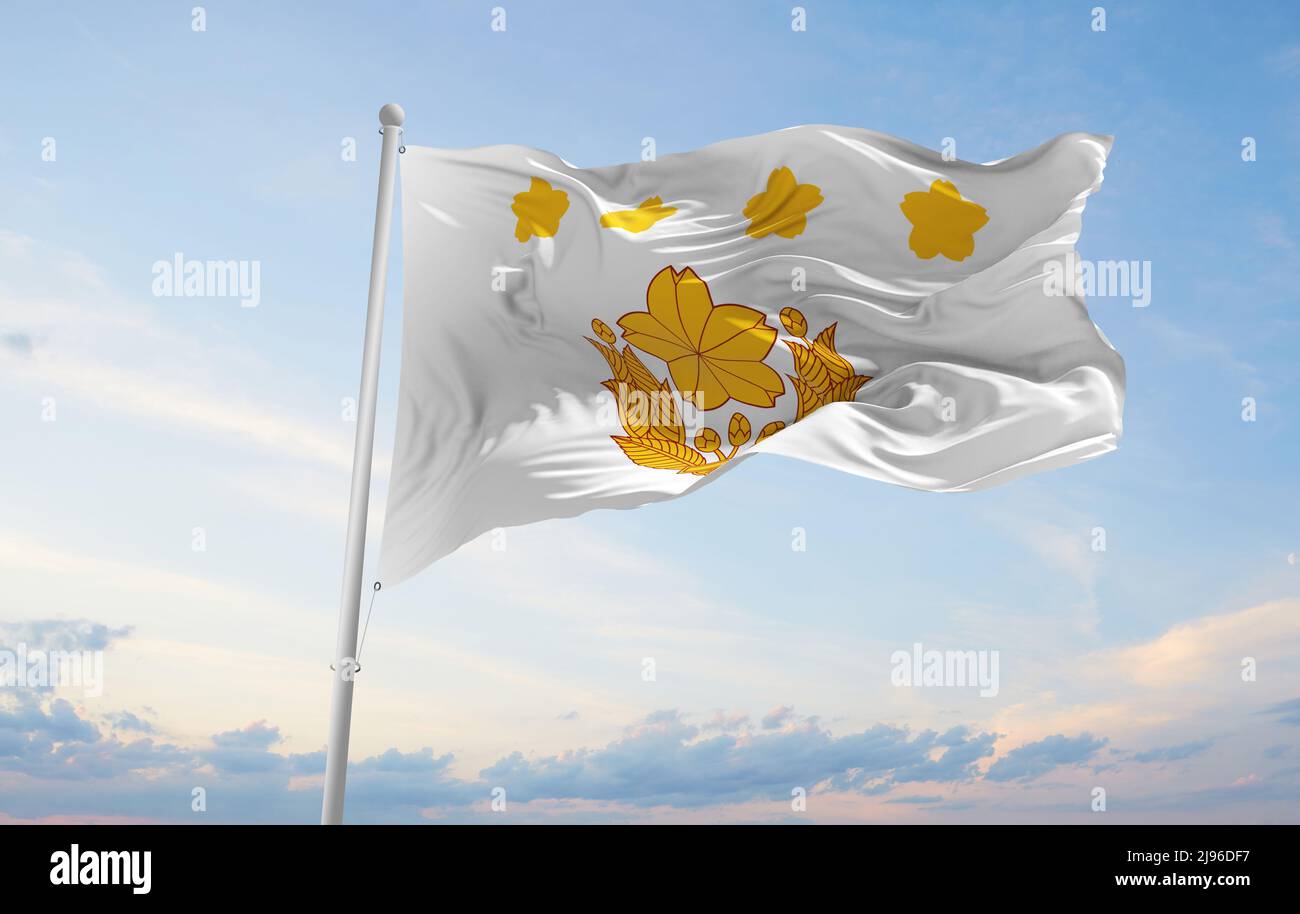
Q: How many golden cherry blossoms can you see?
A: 5